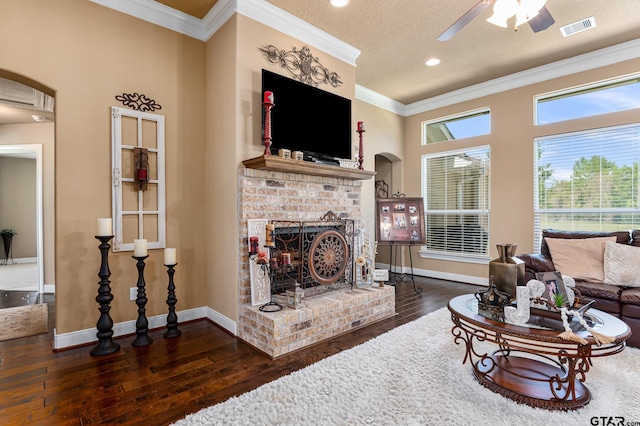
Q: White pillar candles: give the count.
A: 3